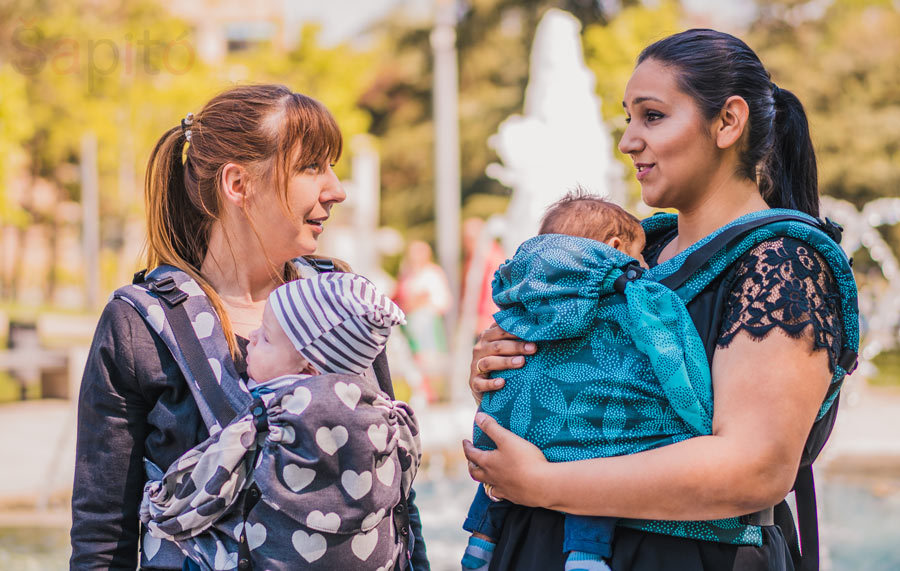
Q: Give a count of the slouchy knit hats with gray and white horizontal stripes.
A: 1